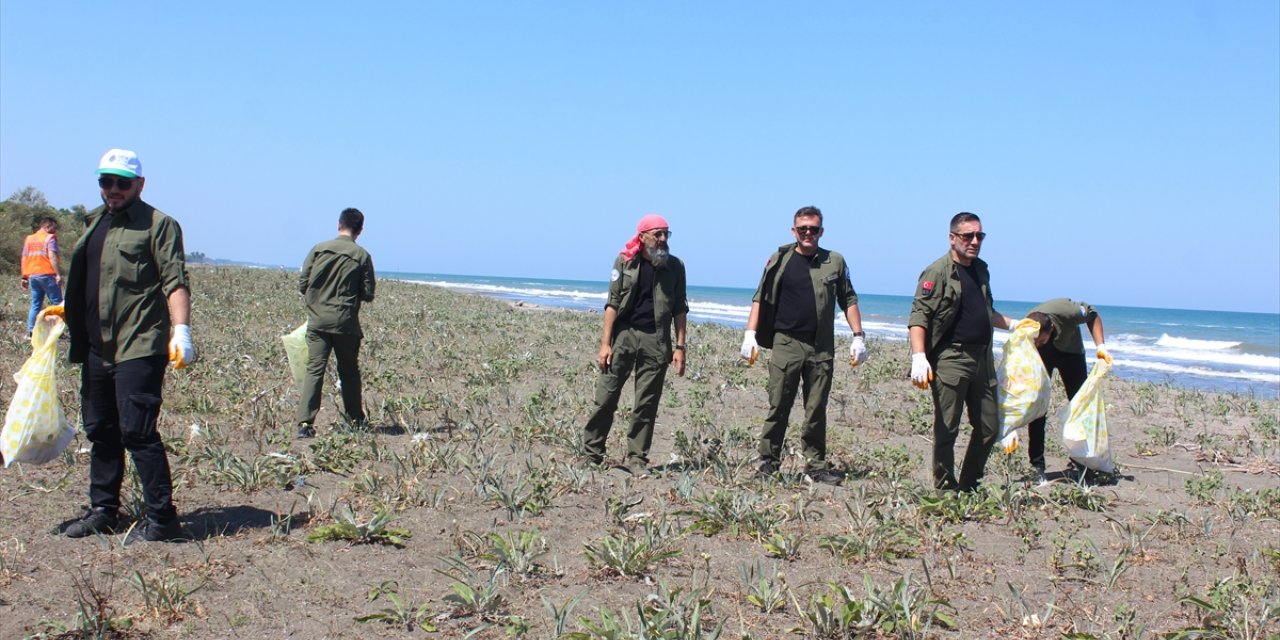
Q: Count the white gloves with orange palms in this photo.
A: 8